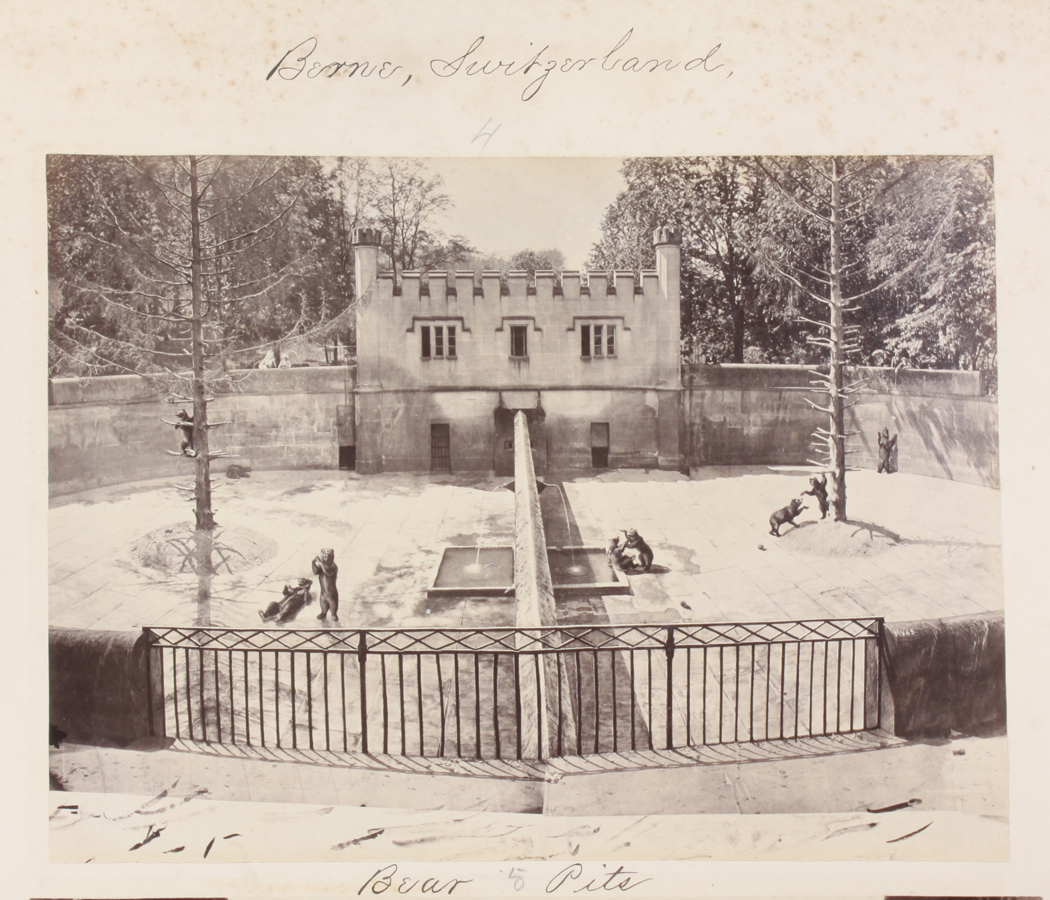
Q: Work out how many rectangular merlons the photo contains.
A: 11